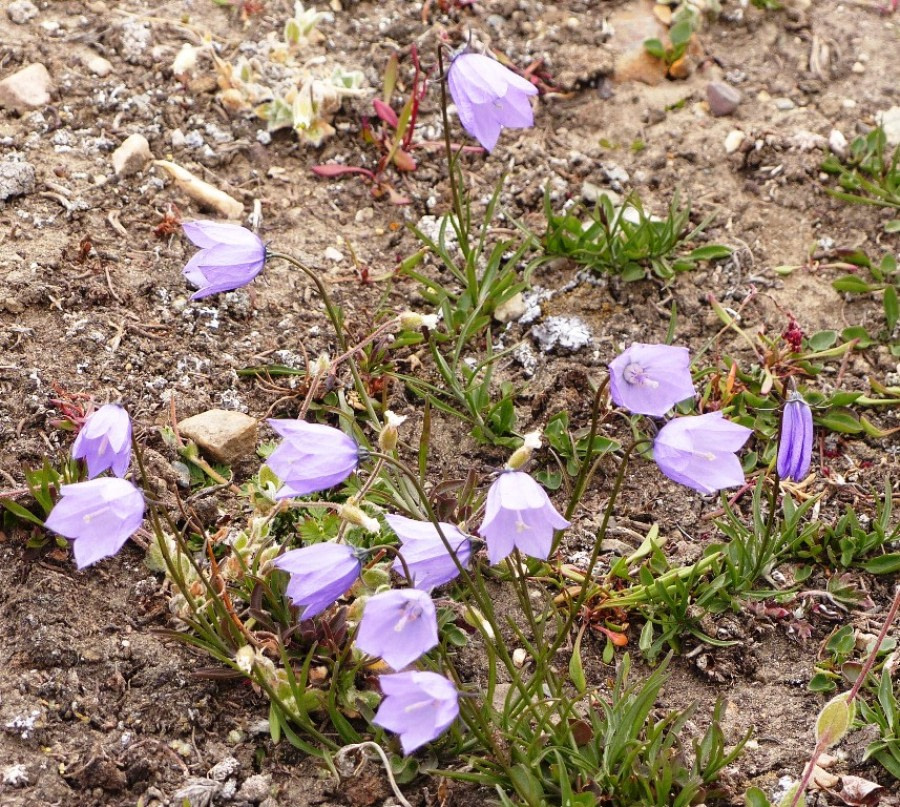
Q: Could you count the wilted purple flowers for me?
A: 1